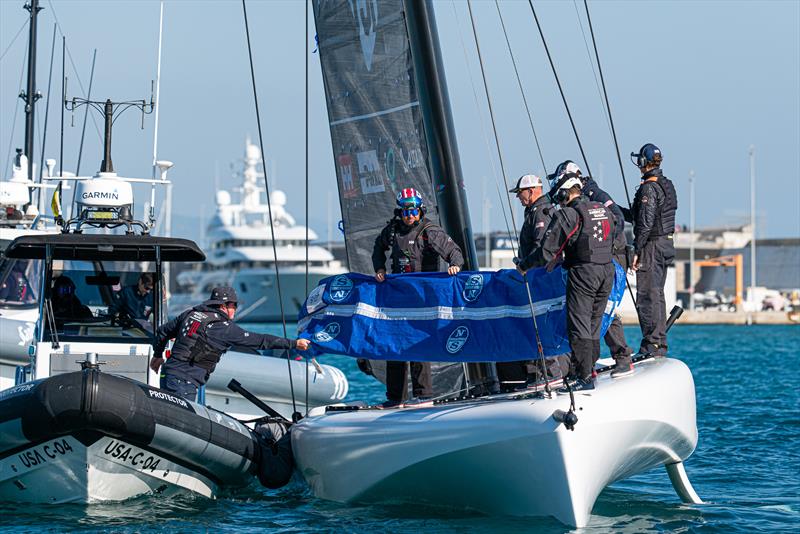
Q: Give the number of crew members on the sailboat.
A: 5